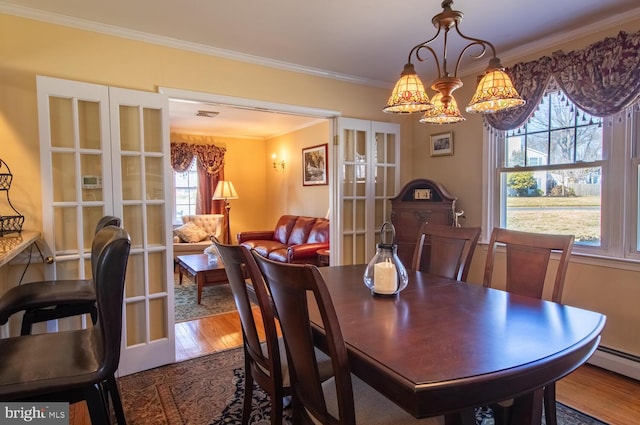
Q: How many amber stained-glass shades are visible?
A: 3